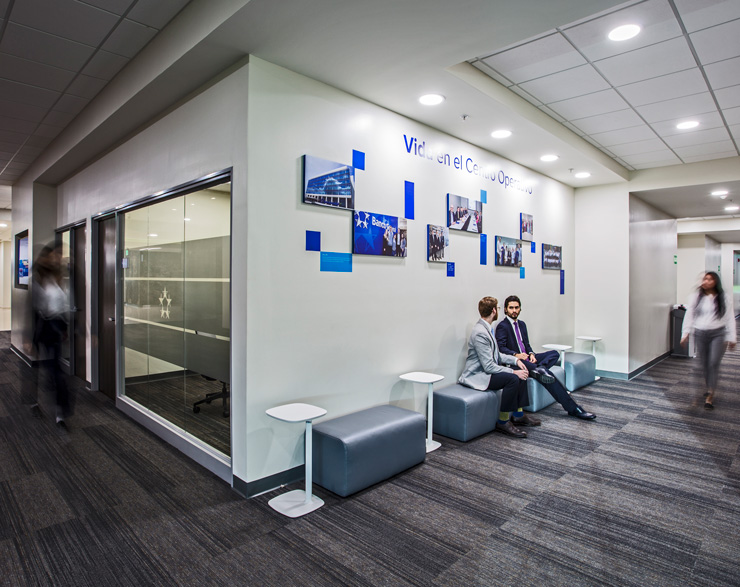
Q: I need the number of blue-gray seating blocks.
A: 4